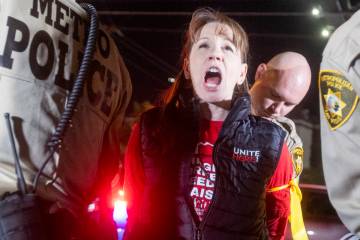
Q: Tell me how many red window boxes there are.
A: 0